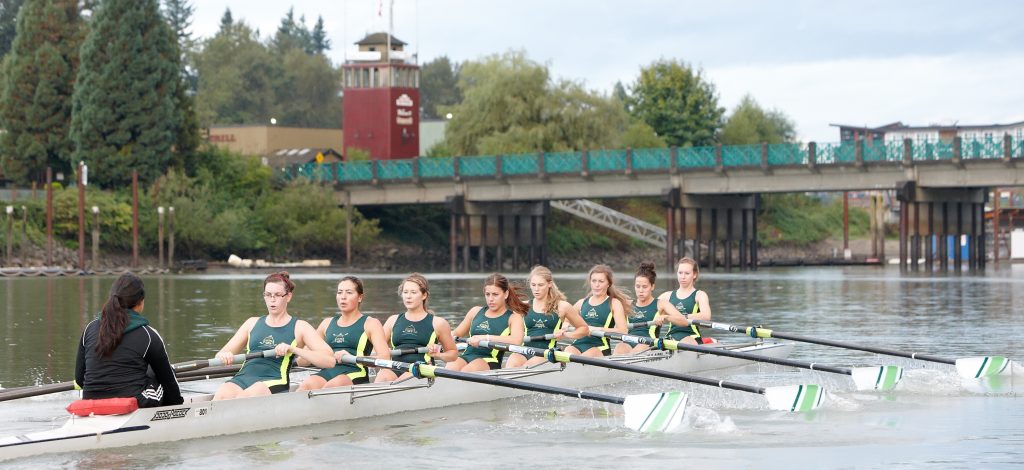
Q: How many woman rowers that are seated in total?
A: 8